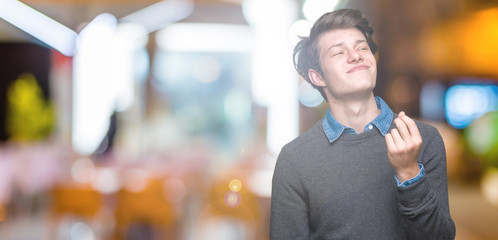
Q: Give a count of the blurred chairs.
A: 3